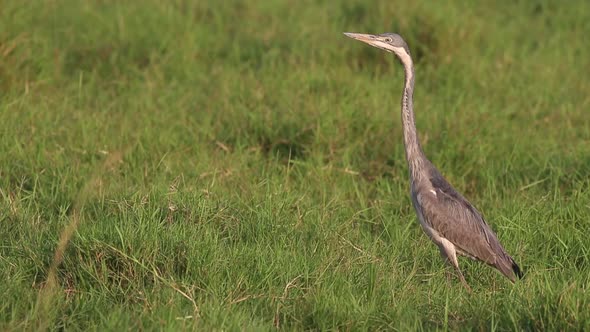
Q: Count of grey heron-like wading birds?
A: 1